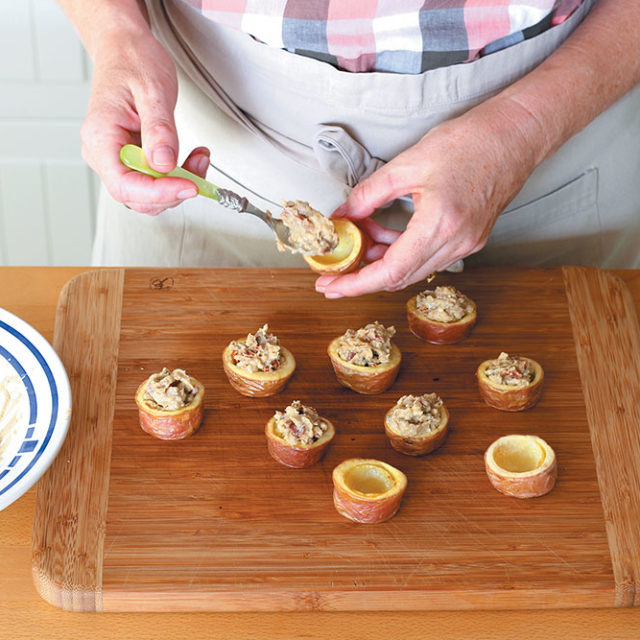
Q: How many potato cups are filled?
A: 7